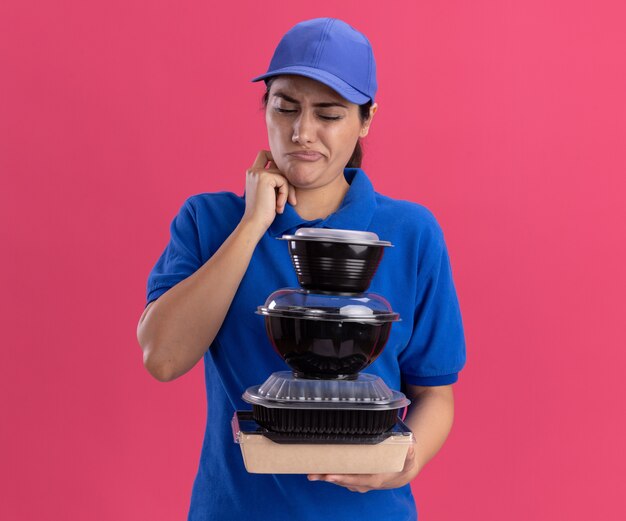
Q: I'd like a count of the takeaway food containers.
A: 4